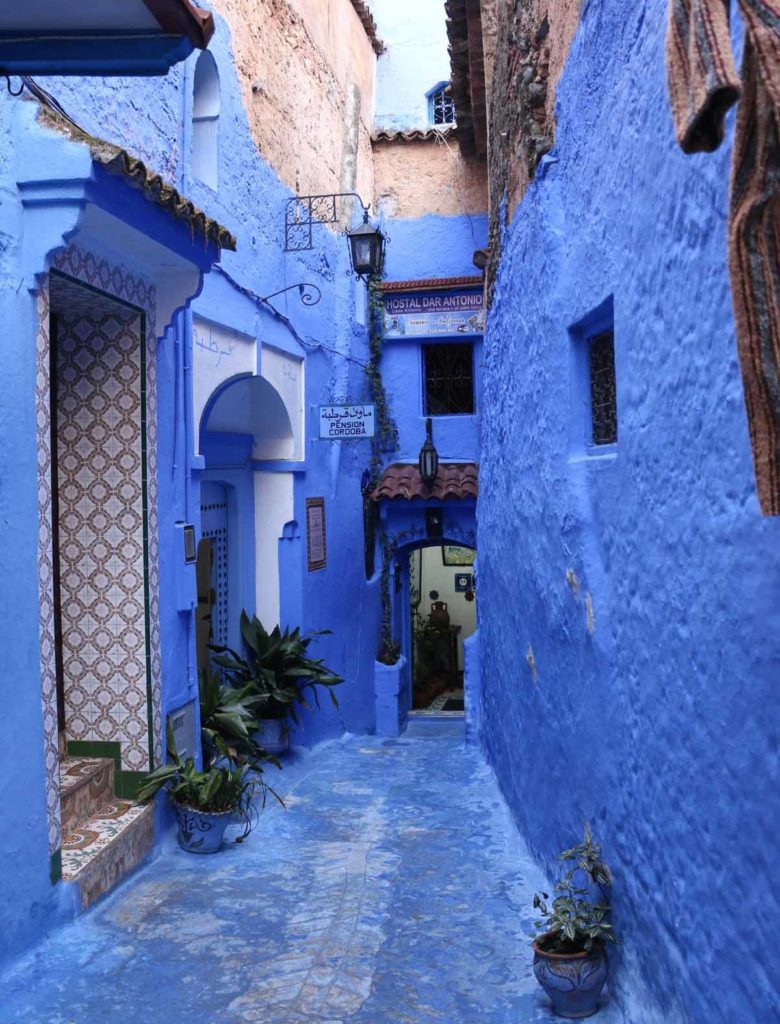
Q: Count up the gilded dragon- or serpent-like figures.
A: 0